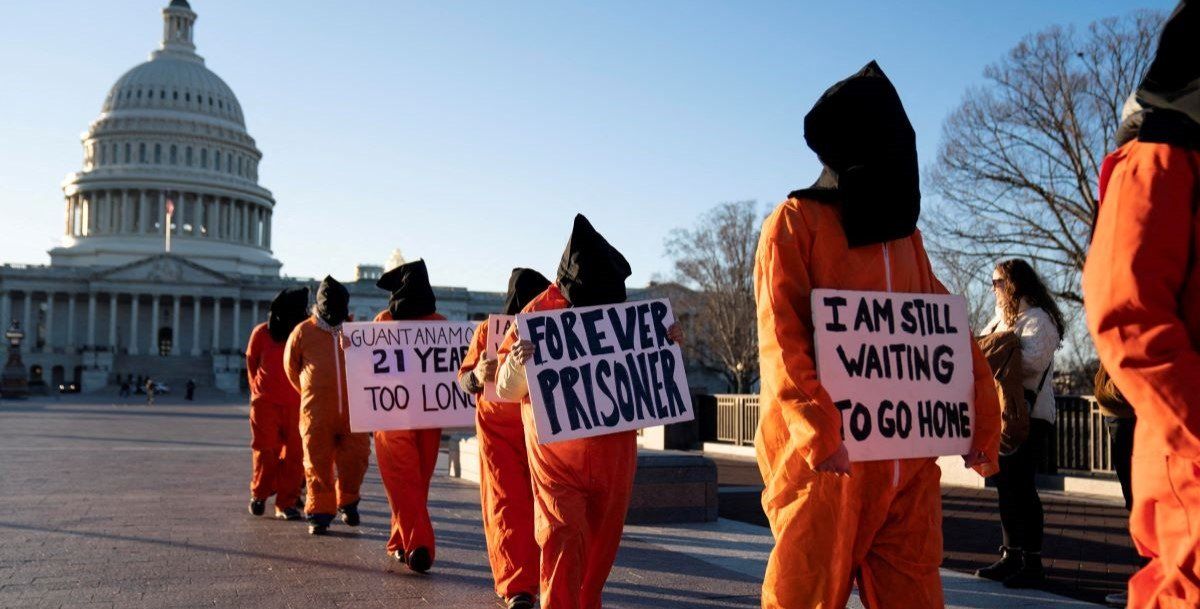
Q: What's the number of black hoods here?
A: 7